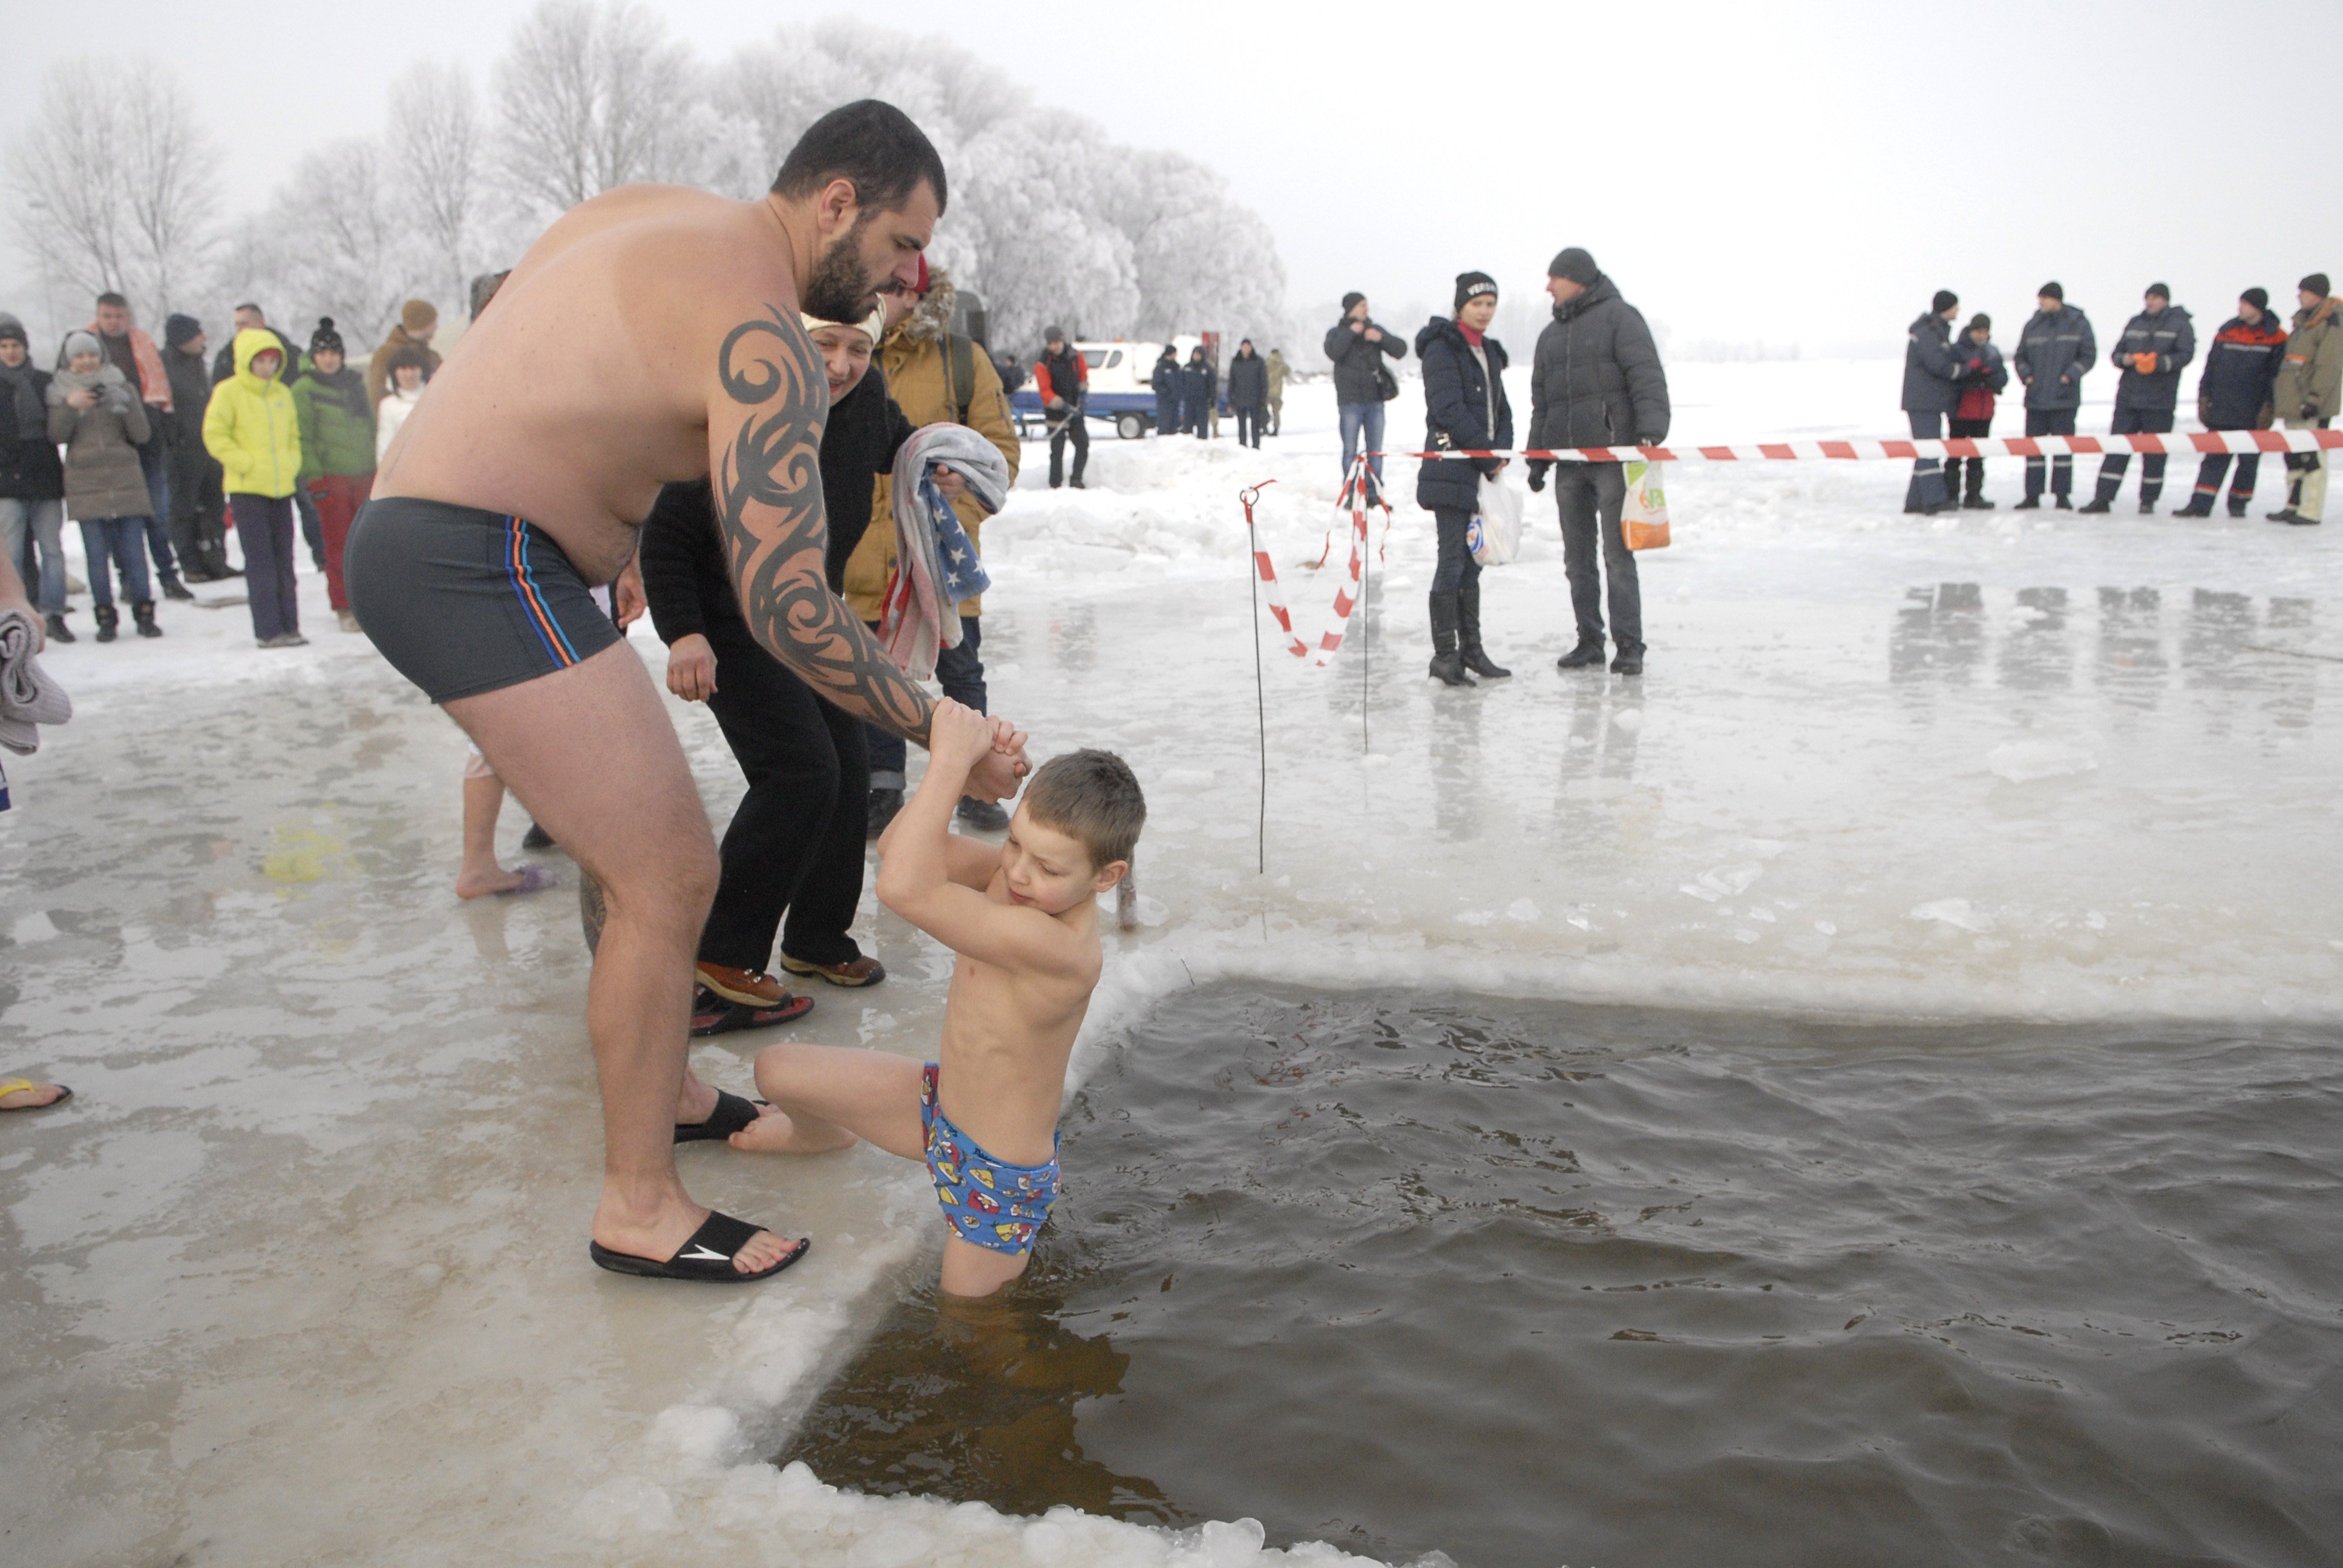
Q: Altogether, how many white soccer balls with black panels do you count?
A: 0